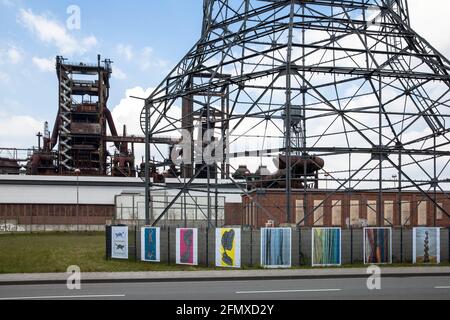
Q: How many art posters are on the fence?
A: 8